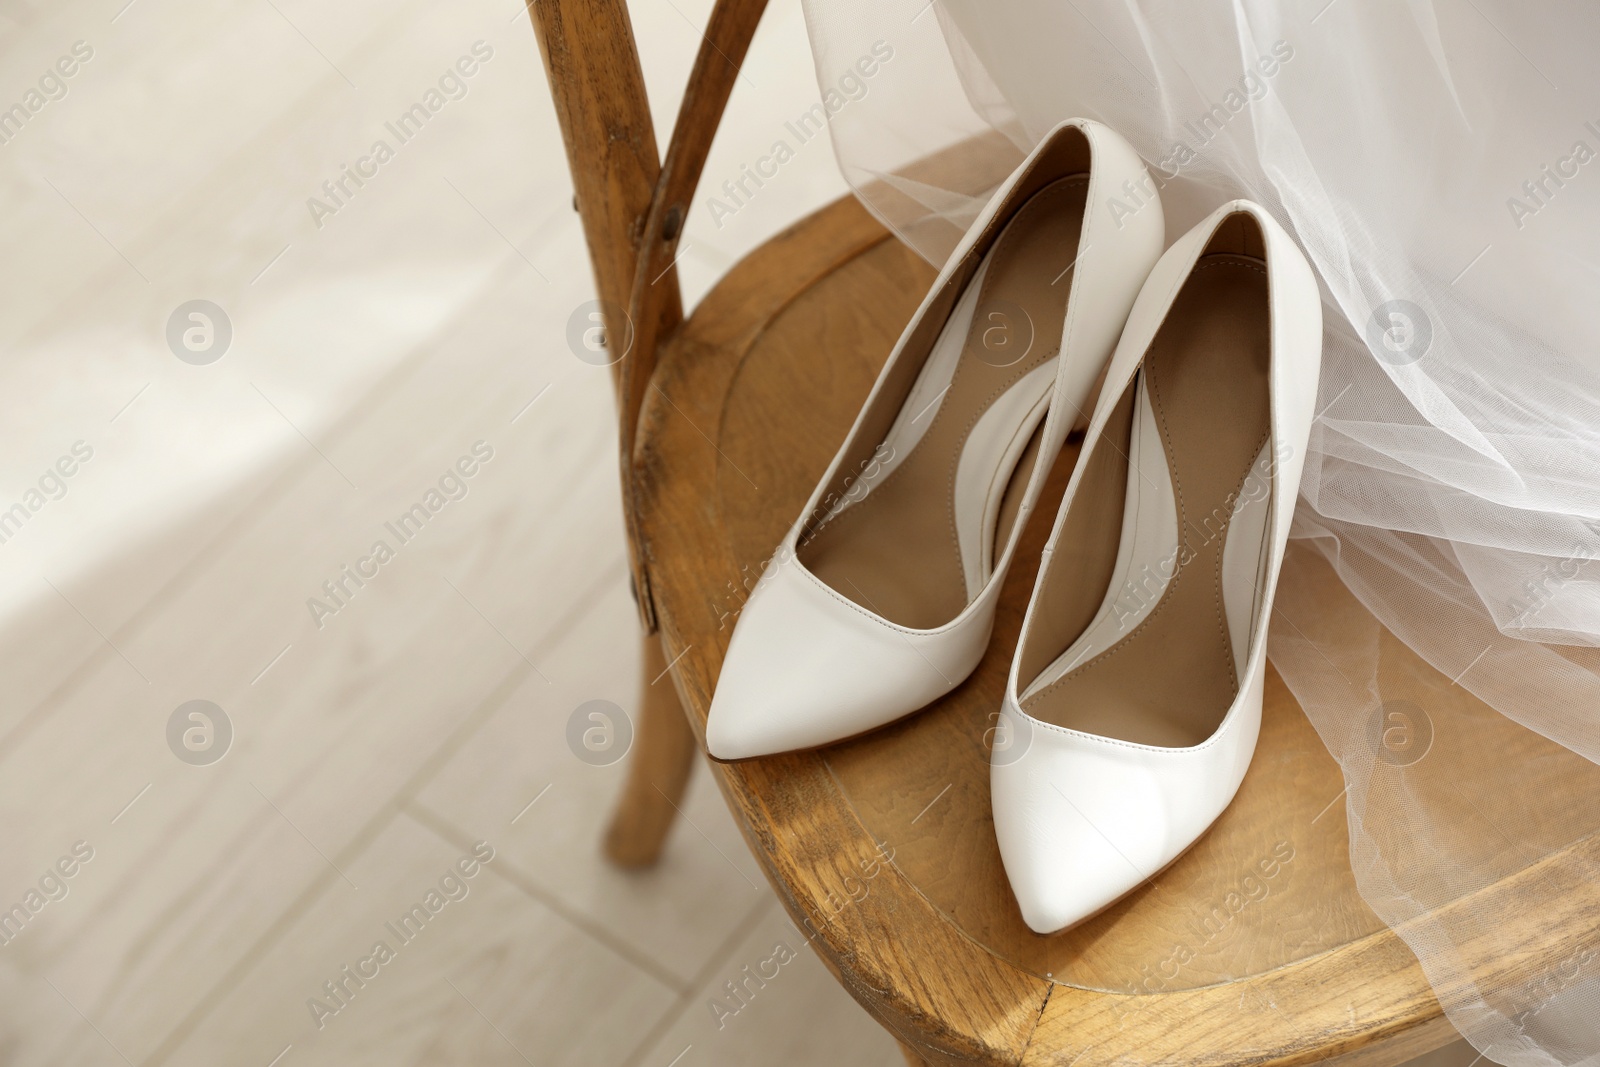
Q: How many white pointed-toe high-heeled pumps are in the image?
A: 2